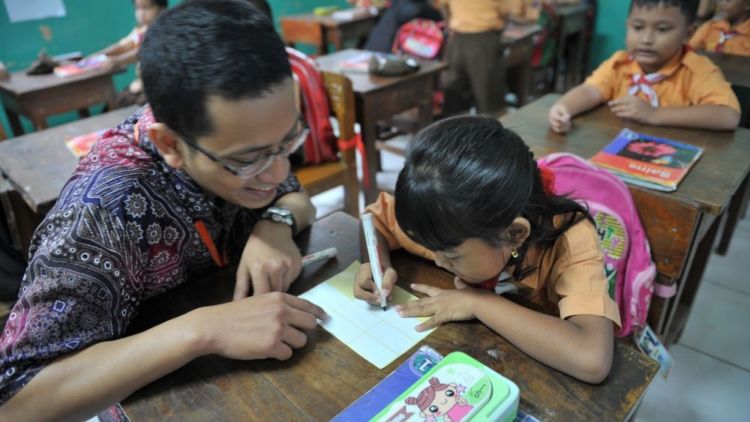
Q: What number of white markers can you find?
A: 2